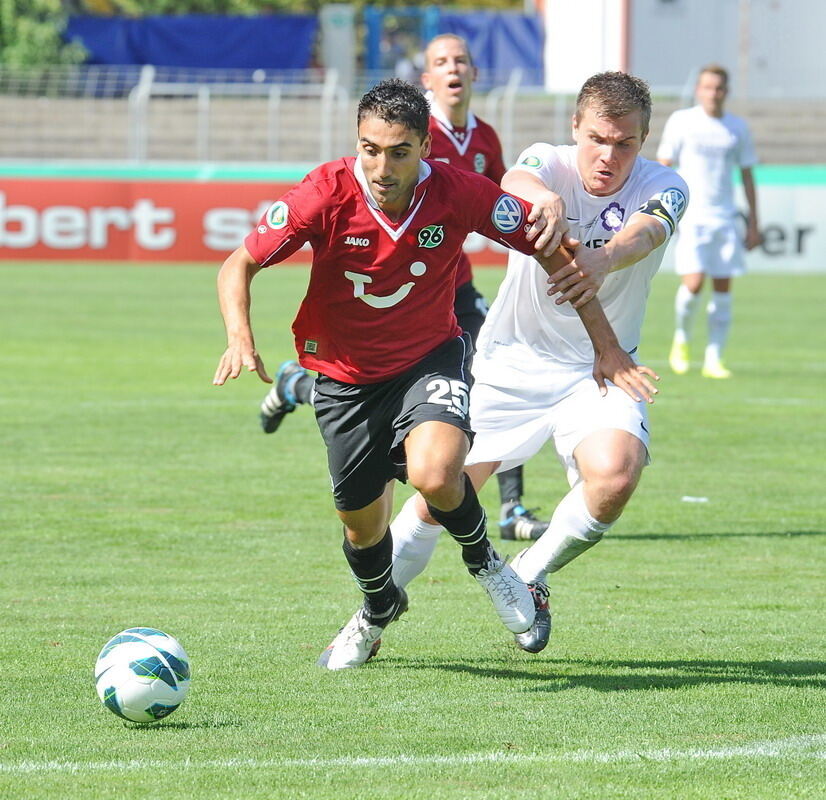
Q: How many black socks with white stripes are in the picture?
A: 2